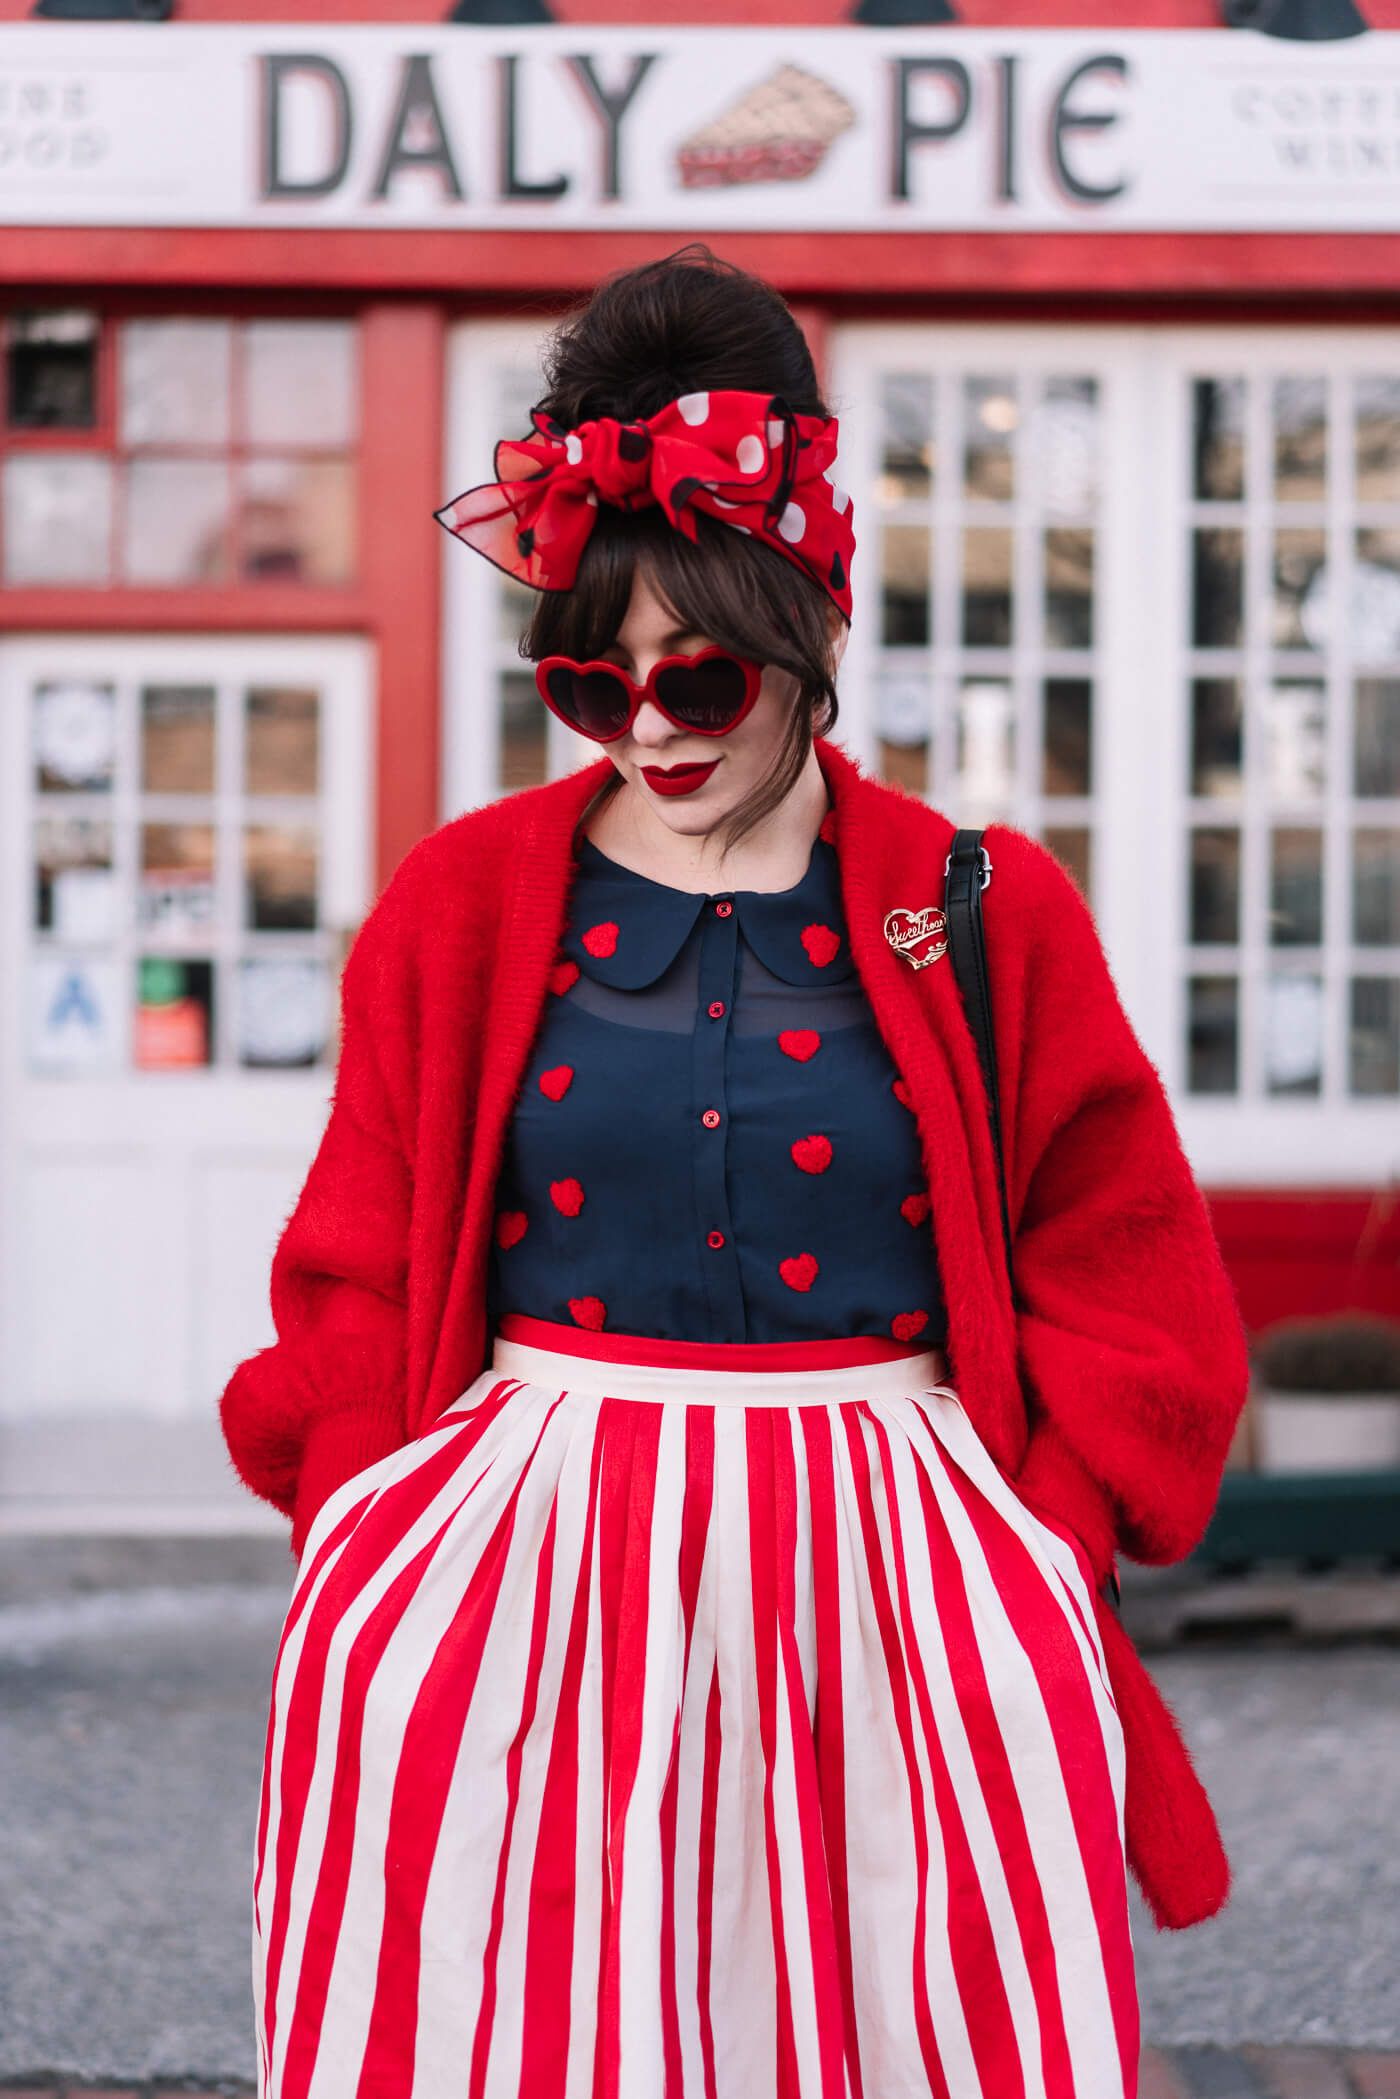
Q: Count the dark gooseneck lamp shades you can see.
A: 4